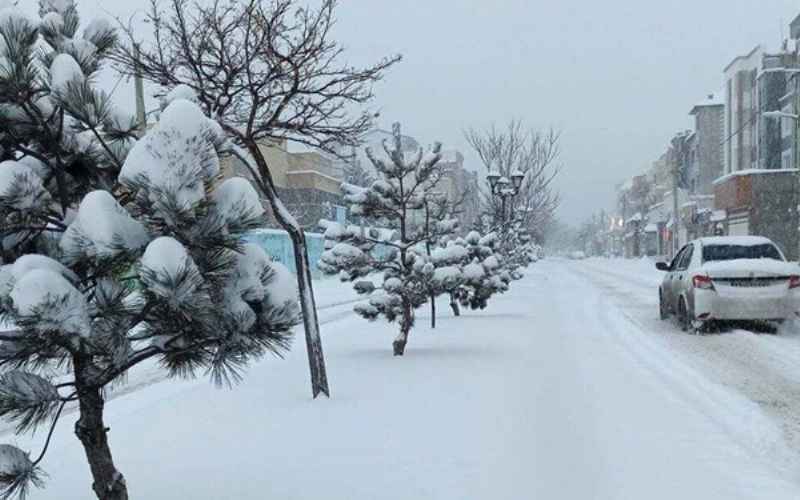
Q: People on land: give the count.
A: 0